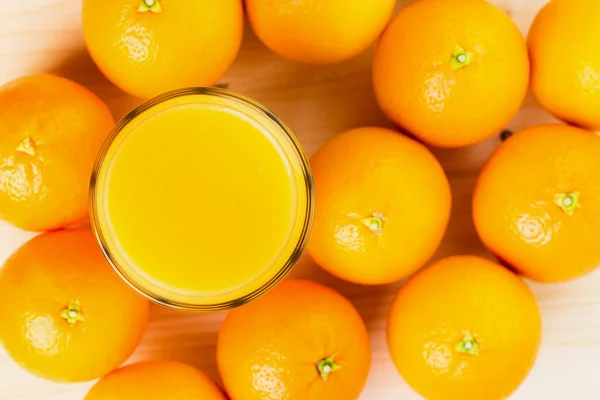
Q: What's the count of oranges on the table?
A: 11